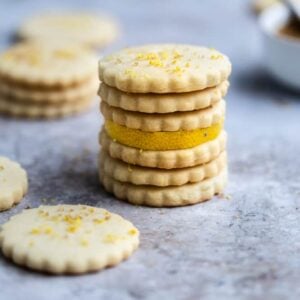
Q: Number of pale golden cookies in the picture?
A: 12